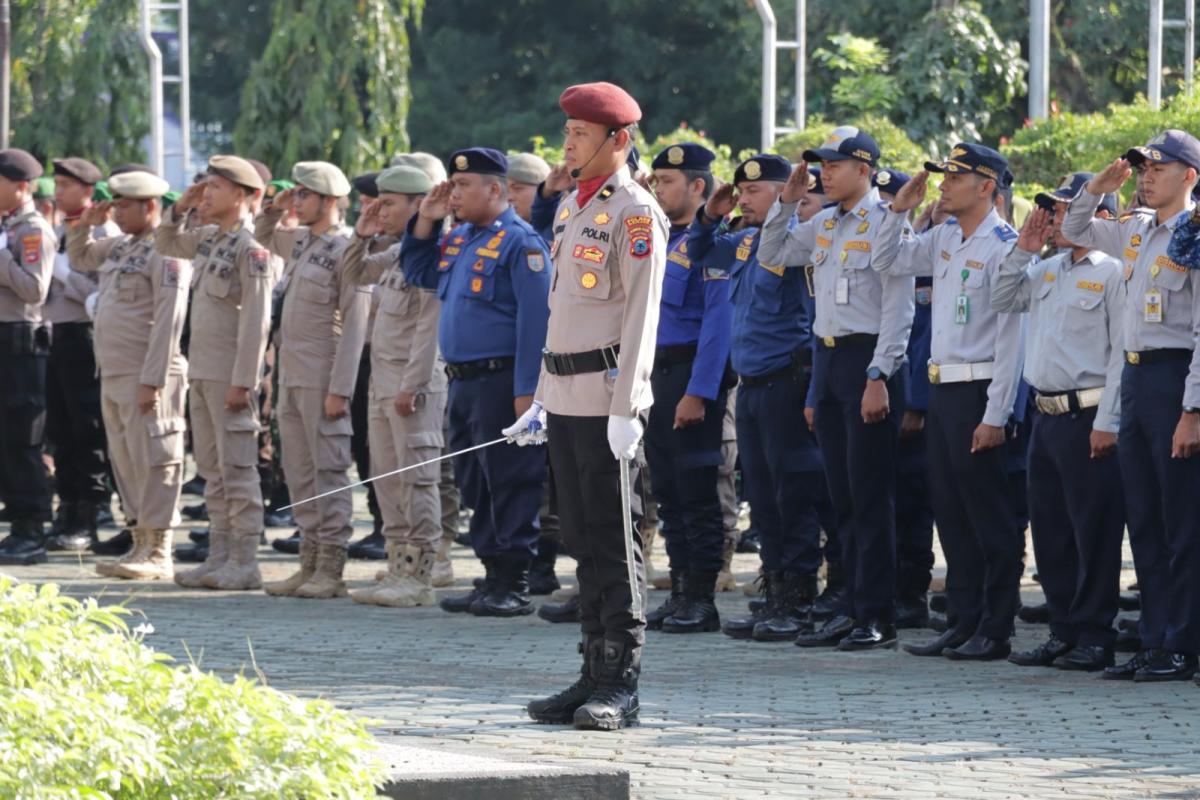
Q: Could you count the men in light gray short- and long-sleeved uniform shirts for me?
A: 4